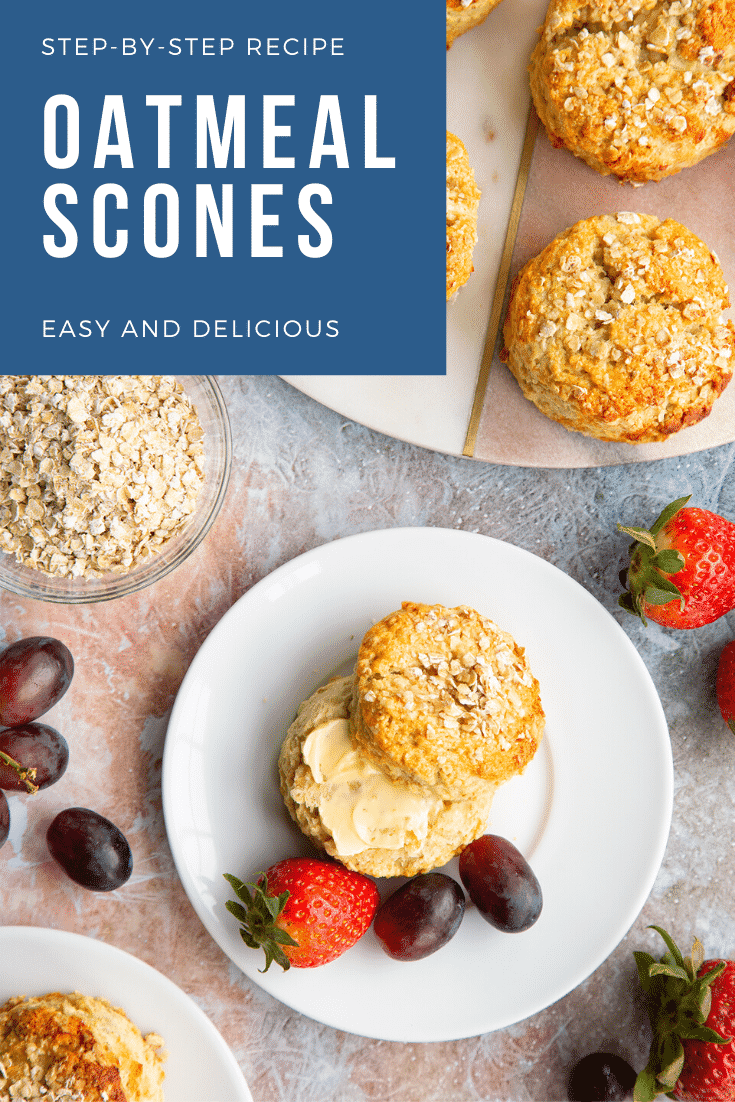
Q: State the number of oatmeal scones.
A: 6